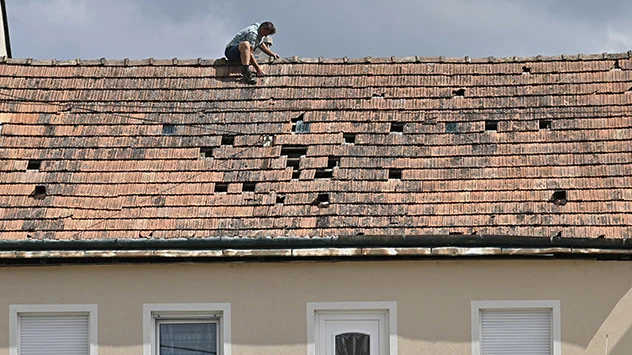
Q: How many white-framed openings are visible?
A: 4